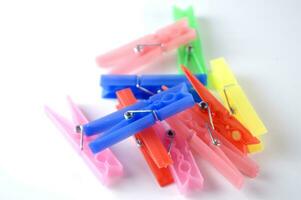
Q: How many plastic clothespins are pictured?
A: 10